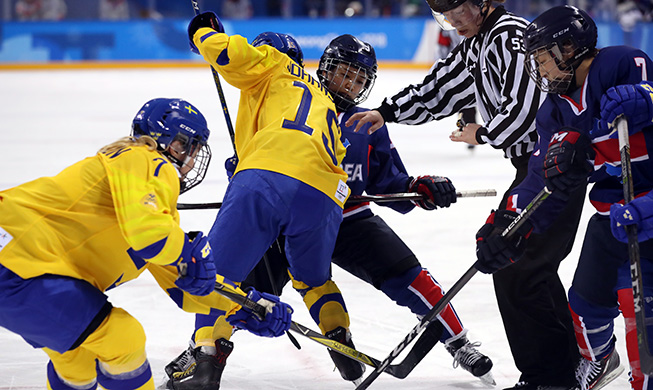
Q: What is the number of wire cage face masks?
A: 3